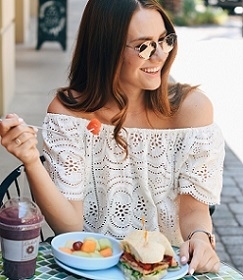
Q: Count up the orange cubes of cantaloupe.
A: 3